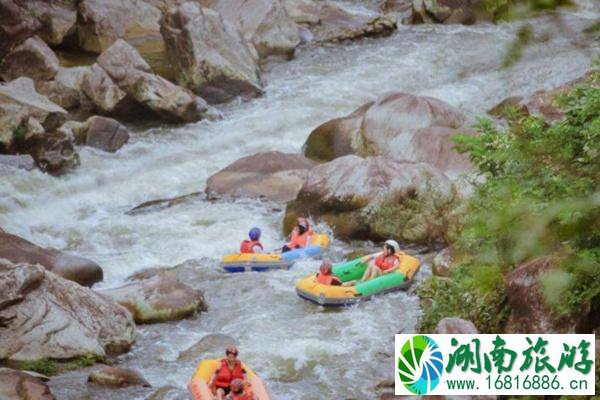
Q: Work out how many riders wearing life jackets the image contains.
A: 6